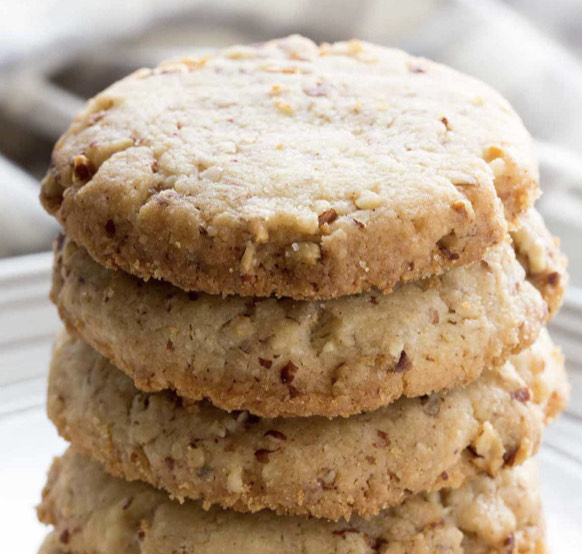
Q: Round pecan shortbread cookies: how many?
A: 4